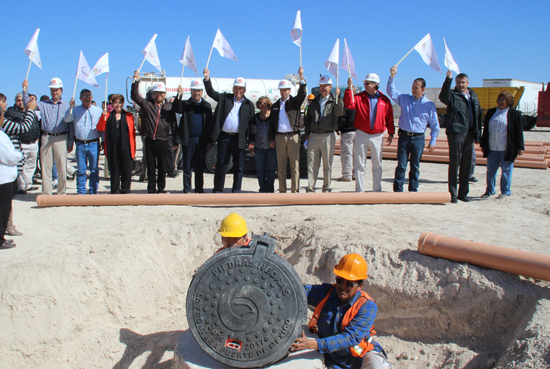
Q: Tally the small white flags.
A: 11